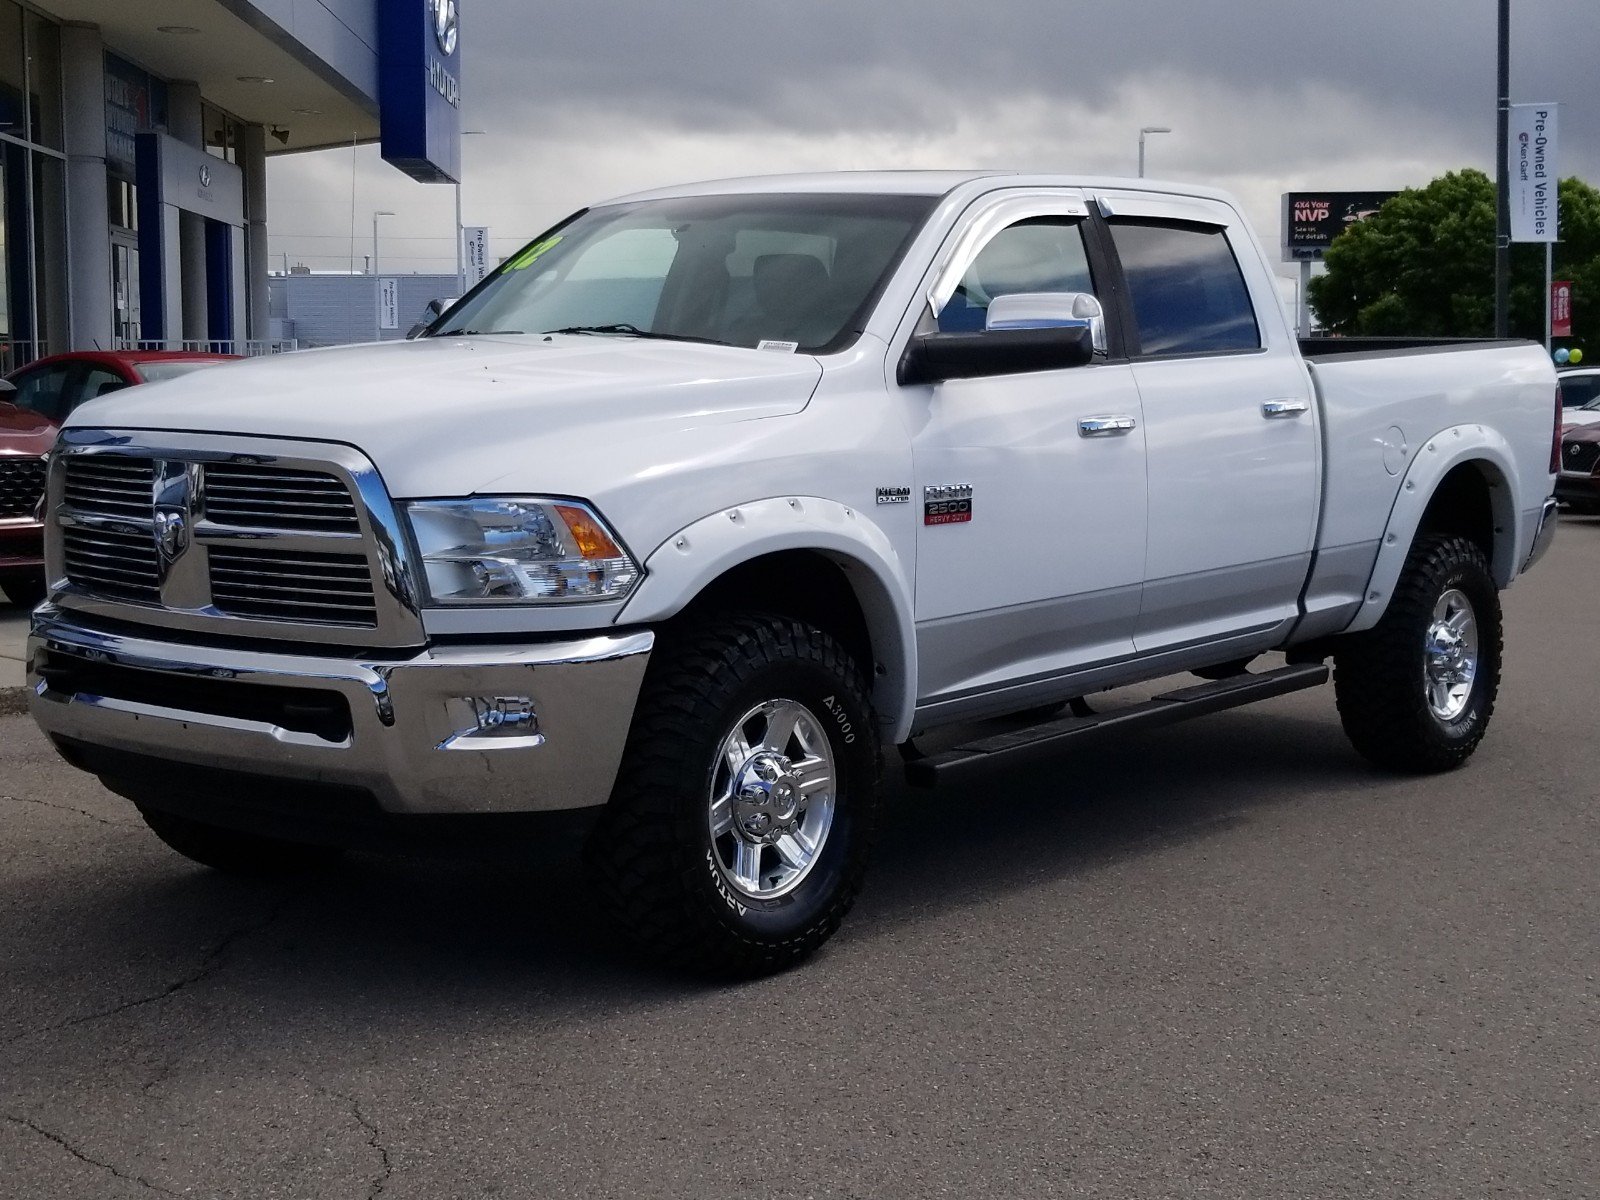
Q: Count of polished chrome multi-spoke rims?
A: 2